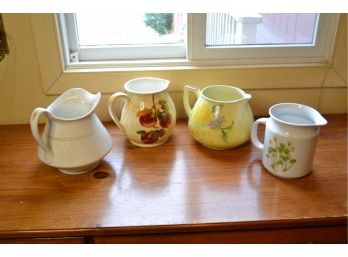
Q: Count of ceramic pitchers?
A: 4